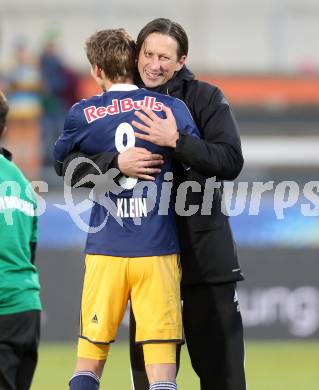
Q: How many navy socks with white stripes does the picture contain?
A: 2